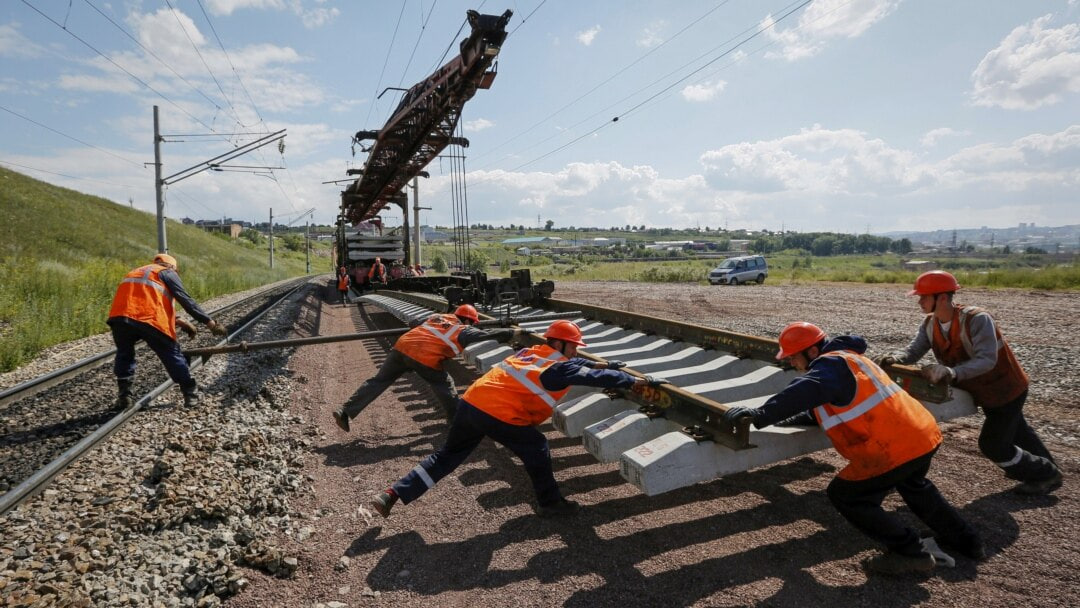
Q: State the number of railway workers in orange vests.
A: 7